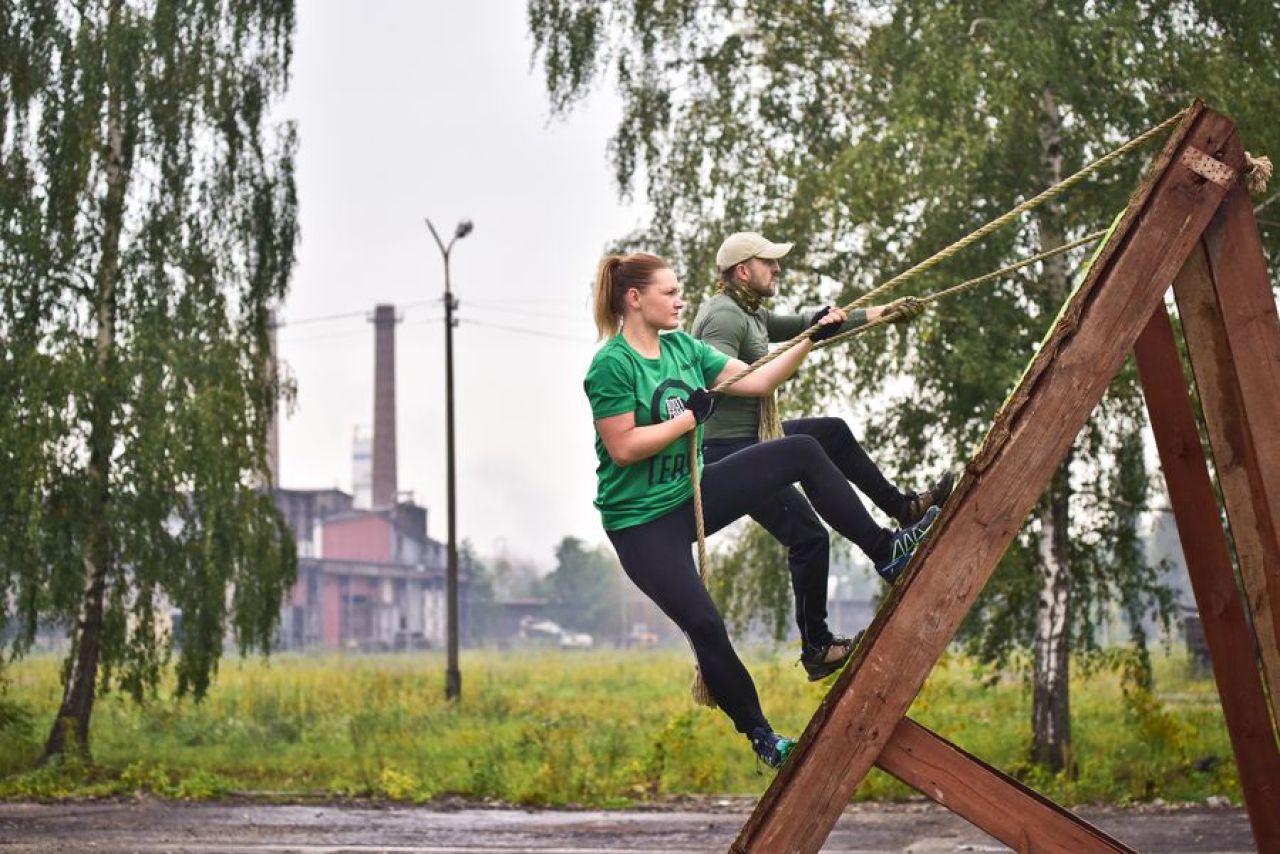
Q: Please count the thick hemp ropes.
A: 2